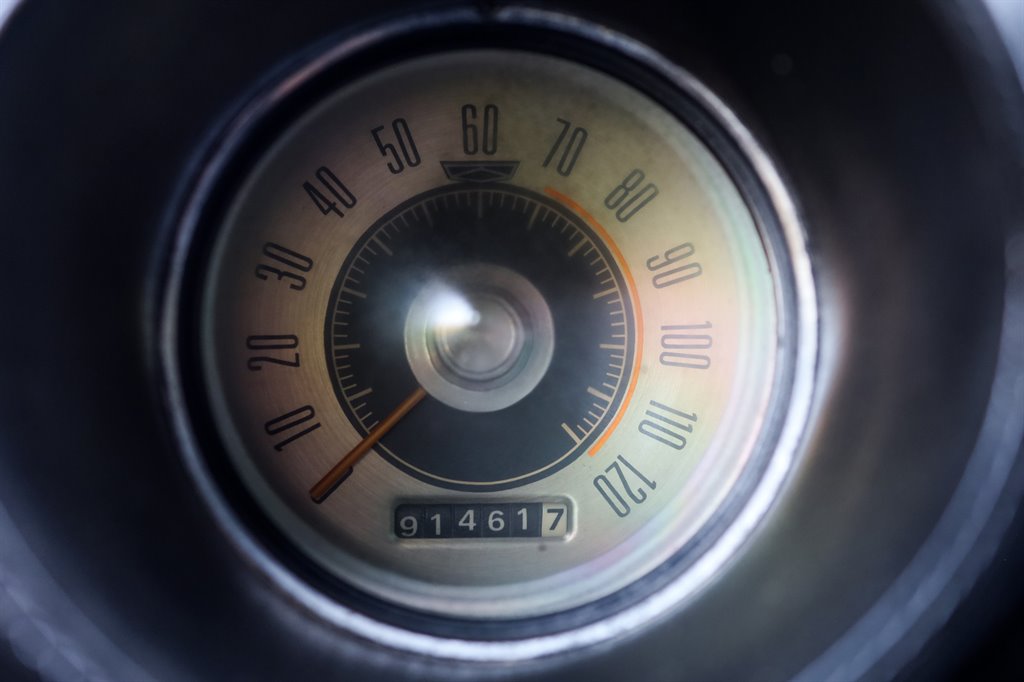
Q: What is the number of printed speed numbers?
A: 12